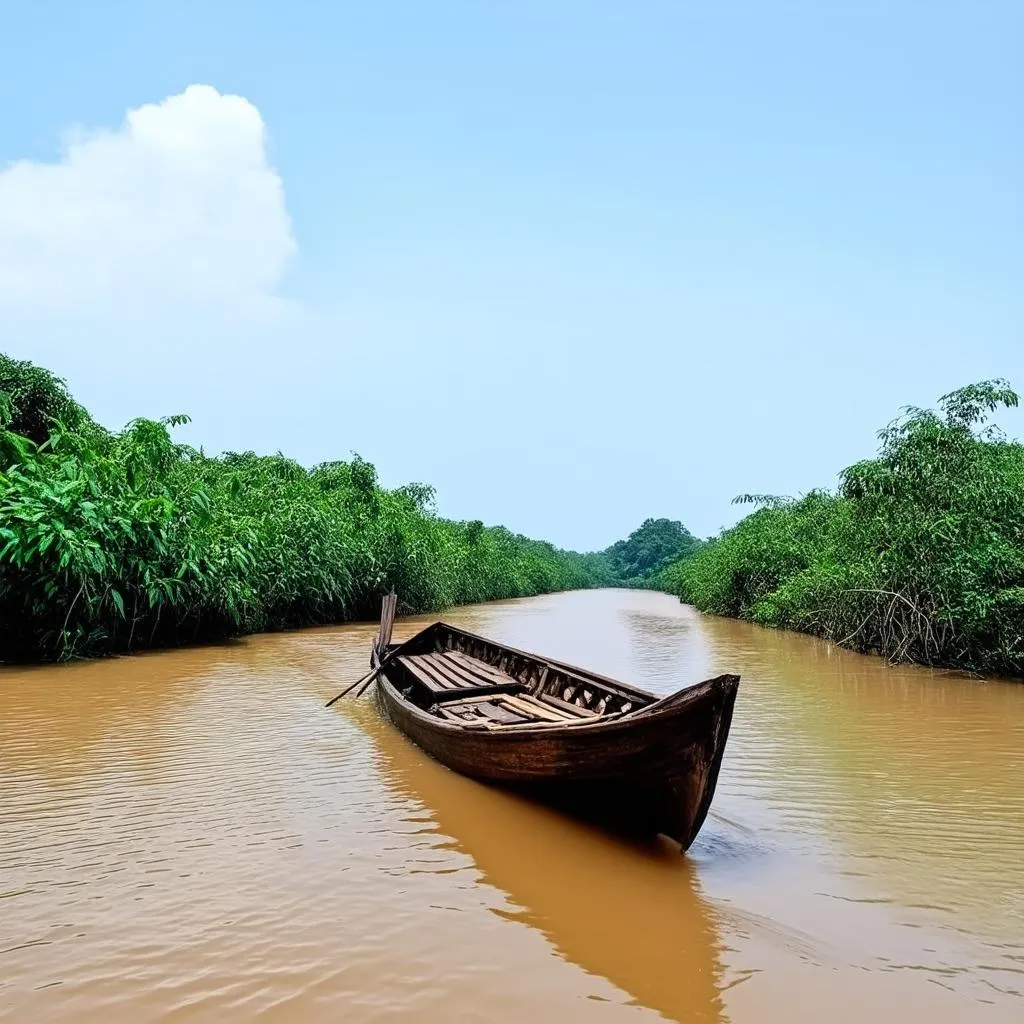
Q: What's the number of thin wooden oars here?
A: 2